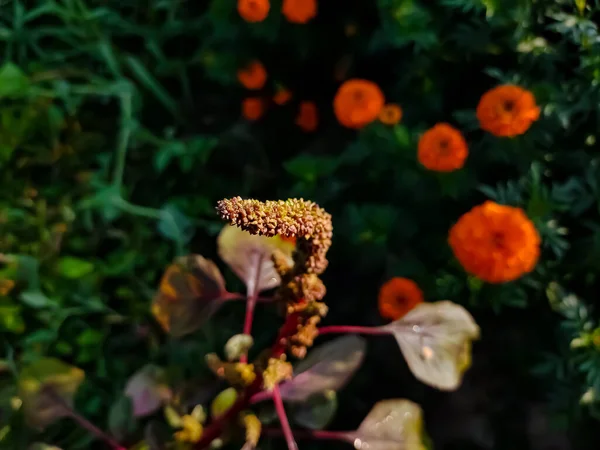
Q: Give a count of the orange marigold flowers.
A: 12